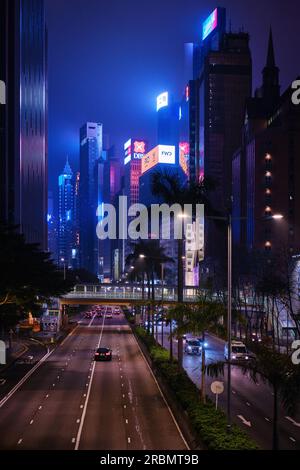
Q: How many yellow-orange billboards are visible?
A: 1